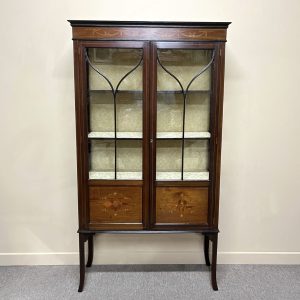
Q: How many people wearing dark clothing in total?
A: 0